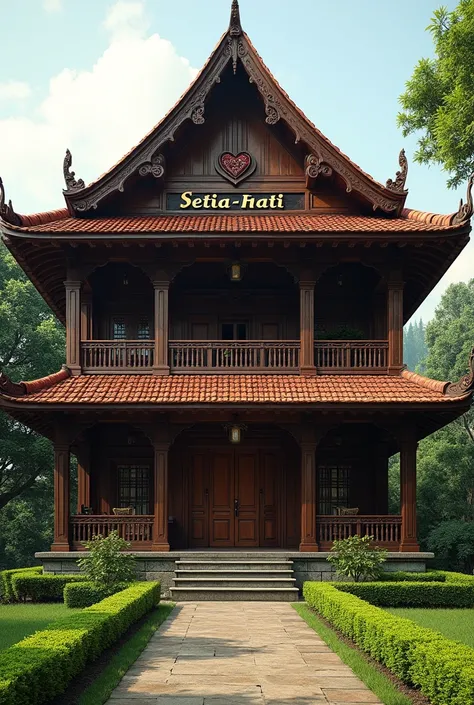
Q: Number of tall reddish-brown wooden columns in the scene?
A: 8